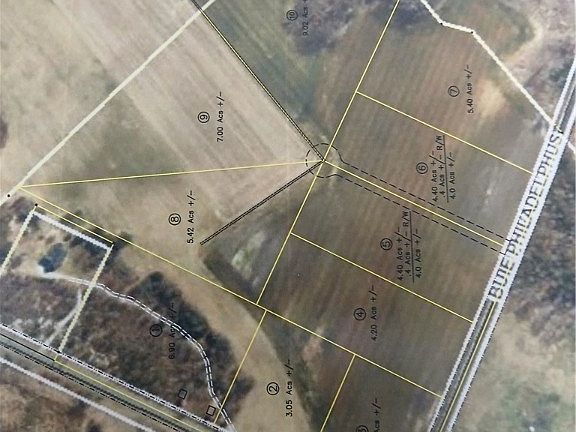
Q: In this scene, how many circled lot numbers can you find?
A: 10